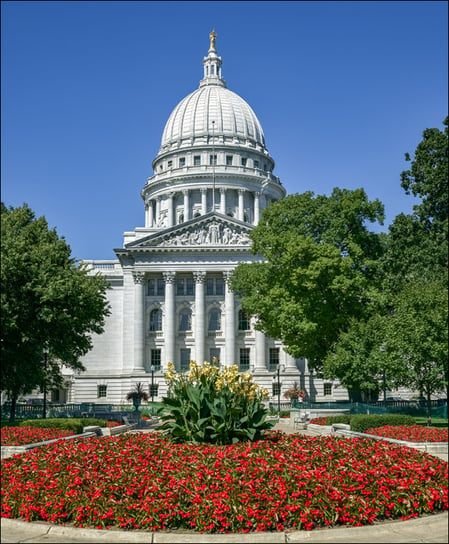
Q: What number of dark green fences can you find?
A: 2